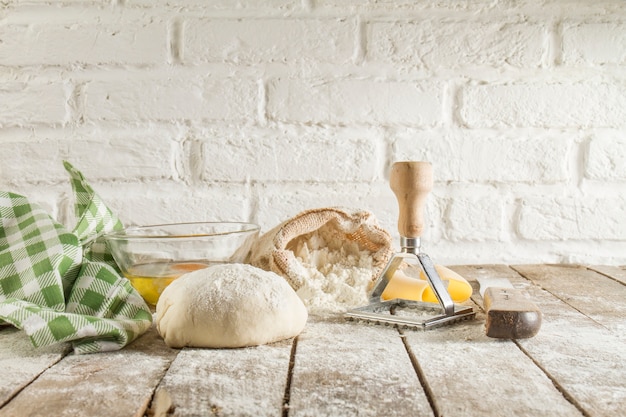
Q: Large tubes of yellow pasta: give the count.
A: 2